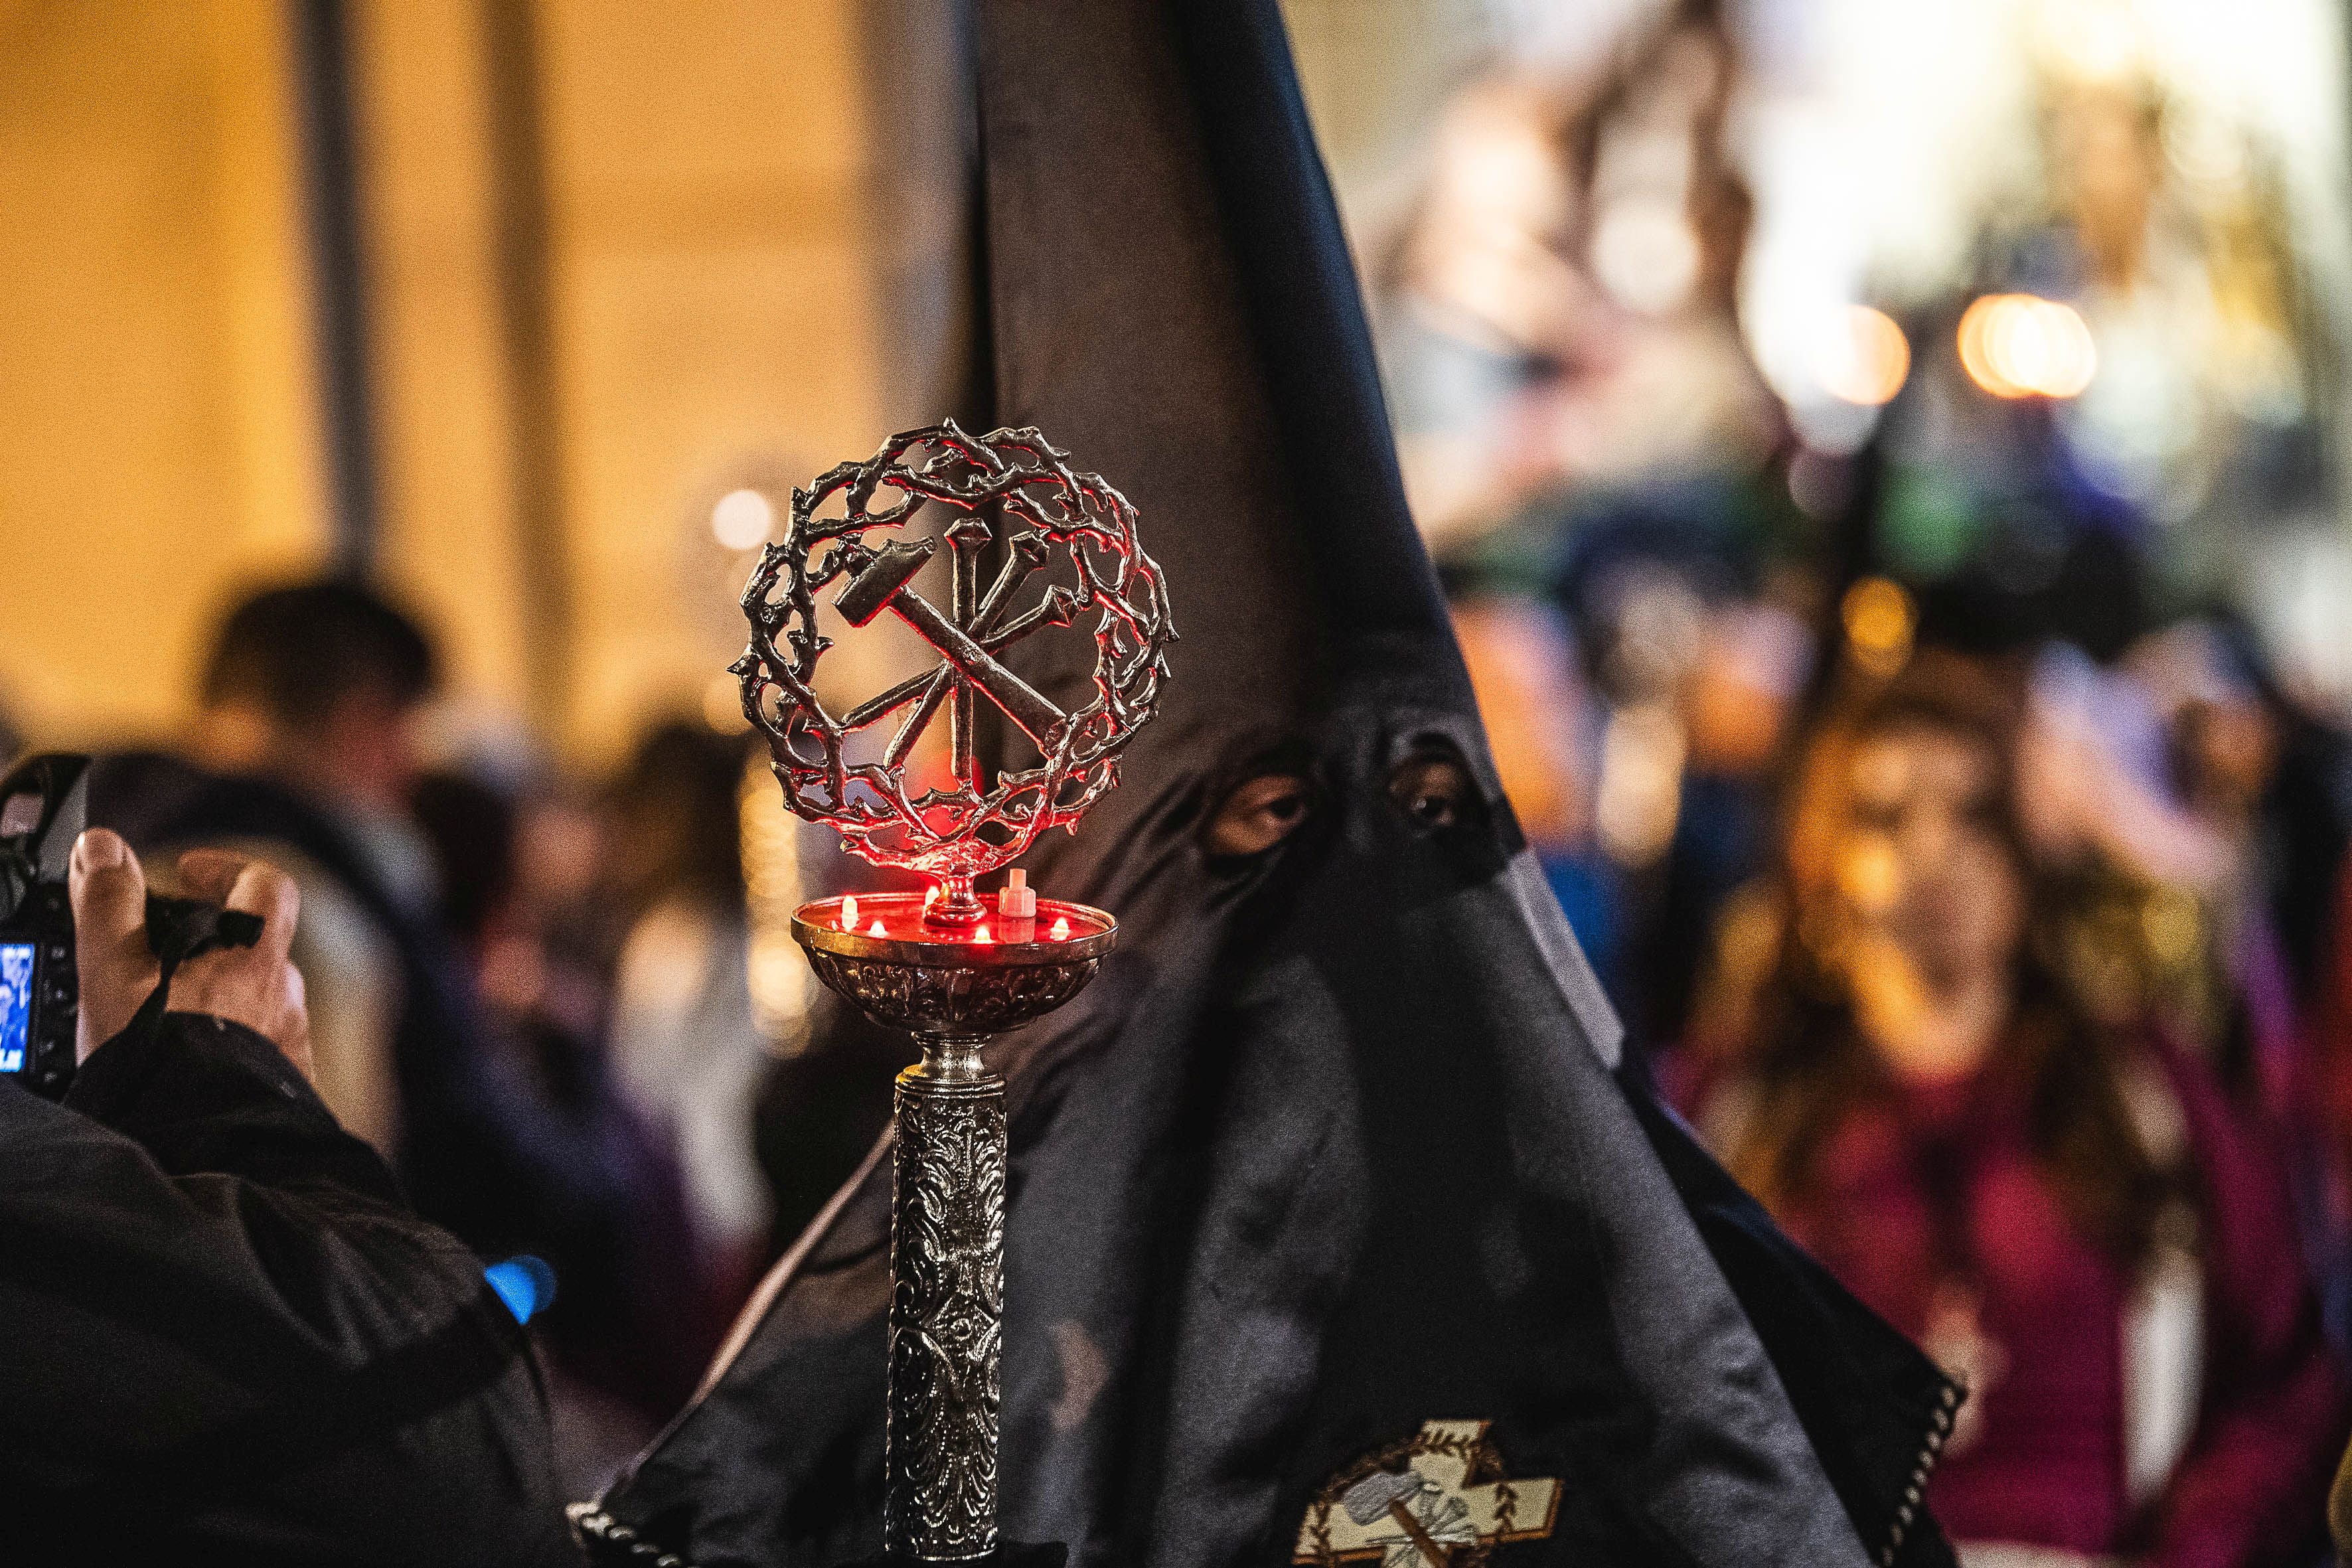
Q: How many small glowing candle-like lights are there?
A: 5